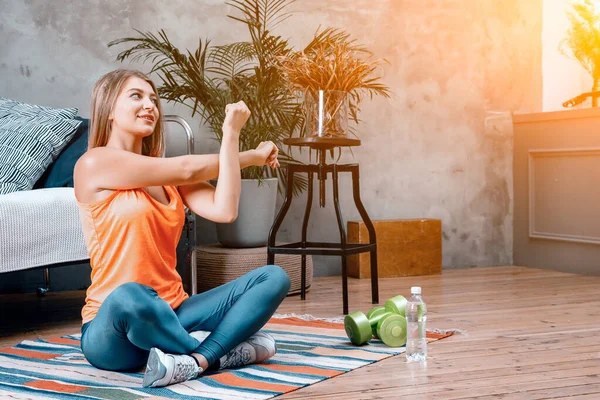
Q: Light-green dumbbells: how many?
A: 2